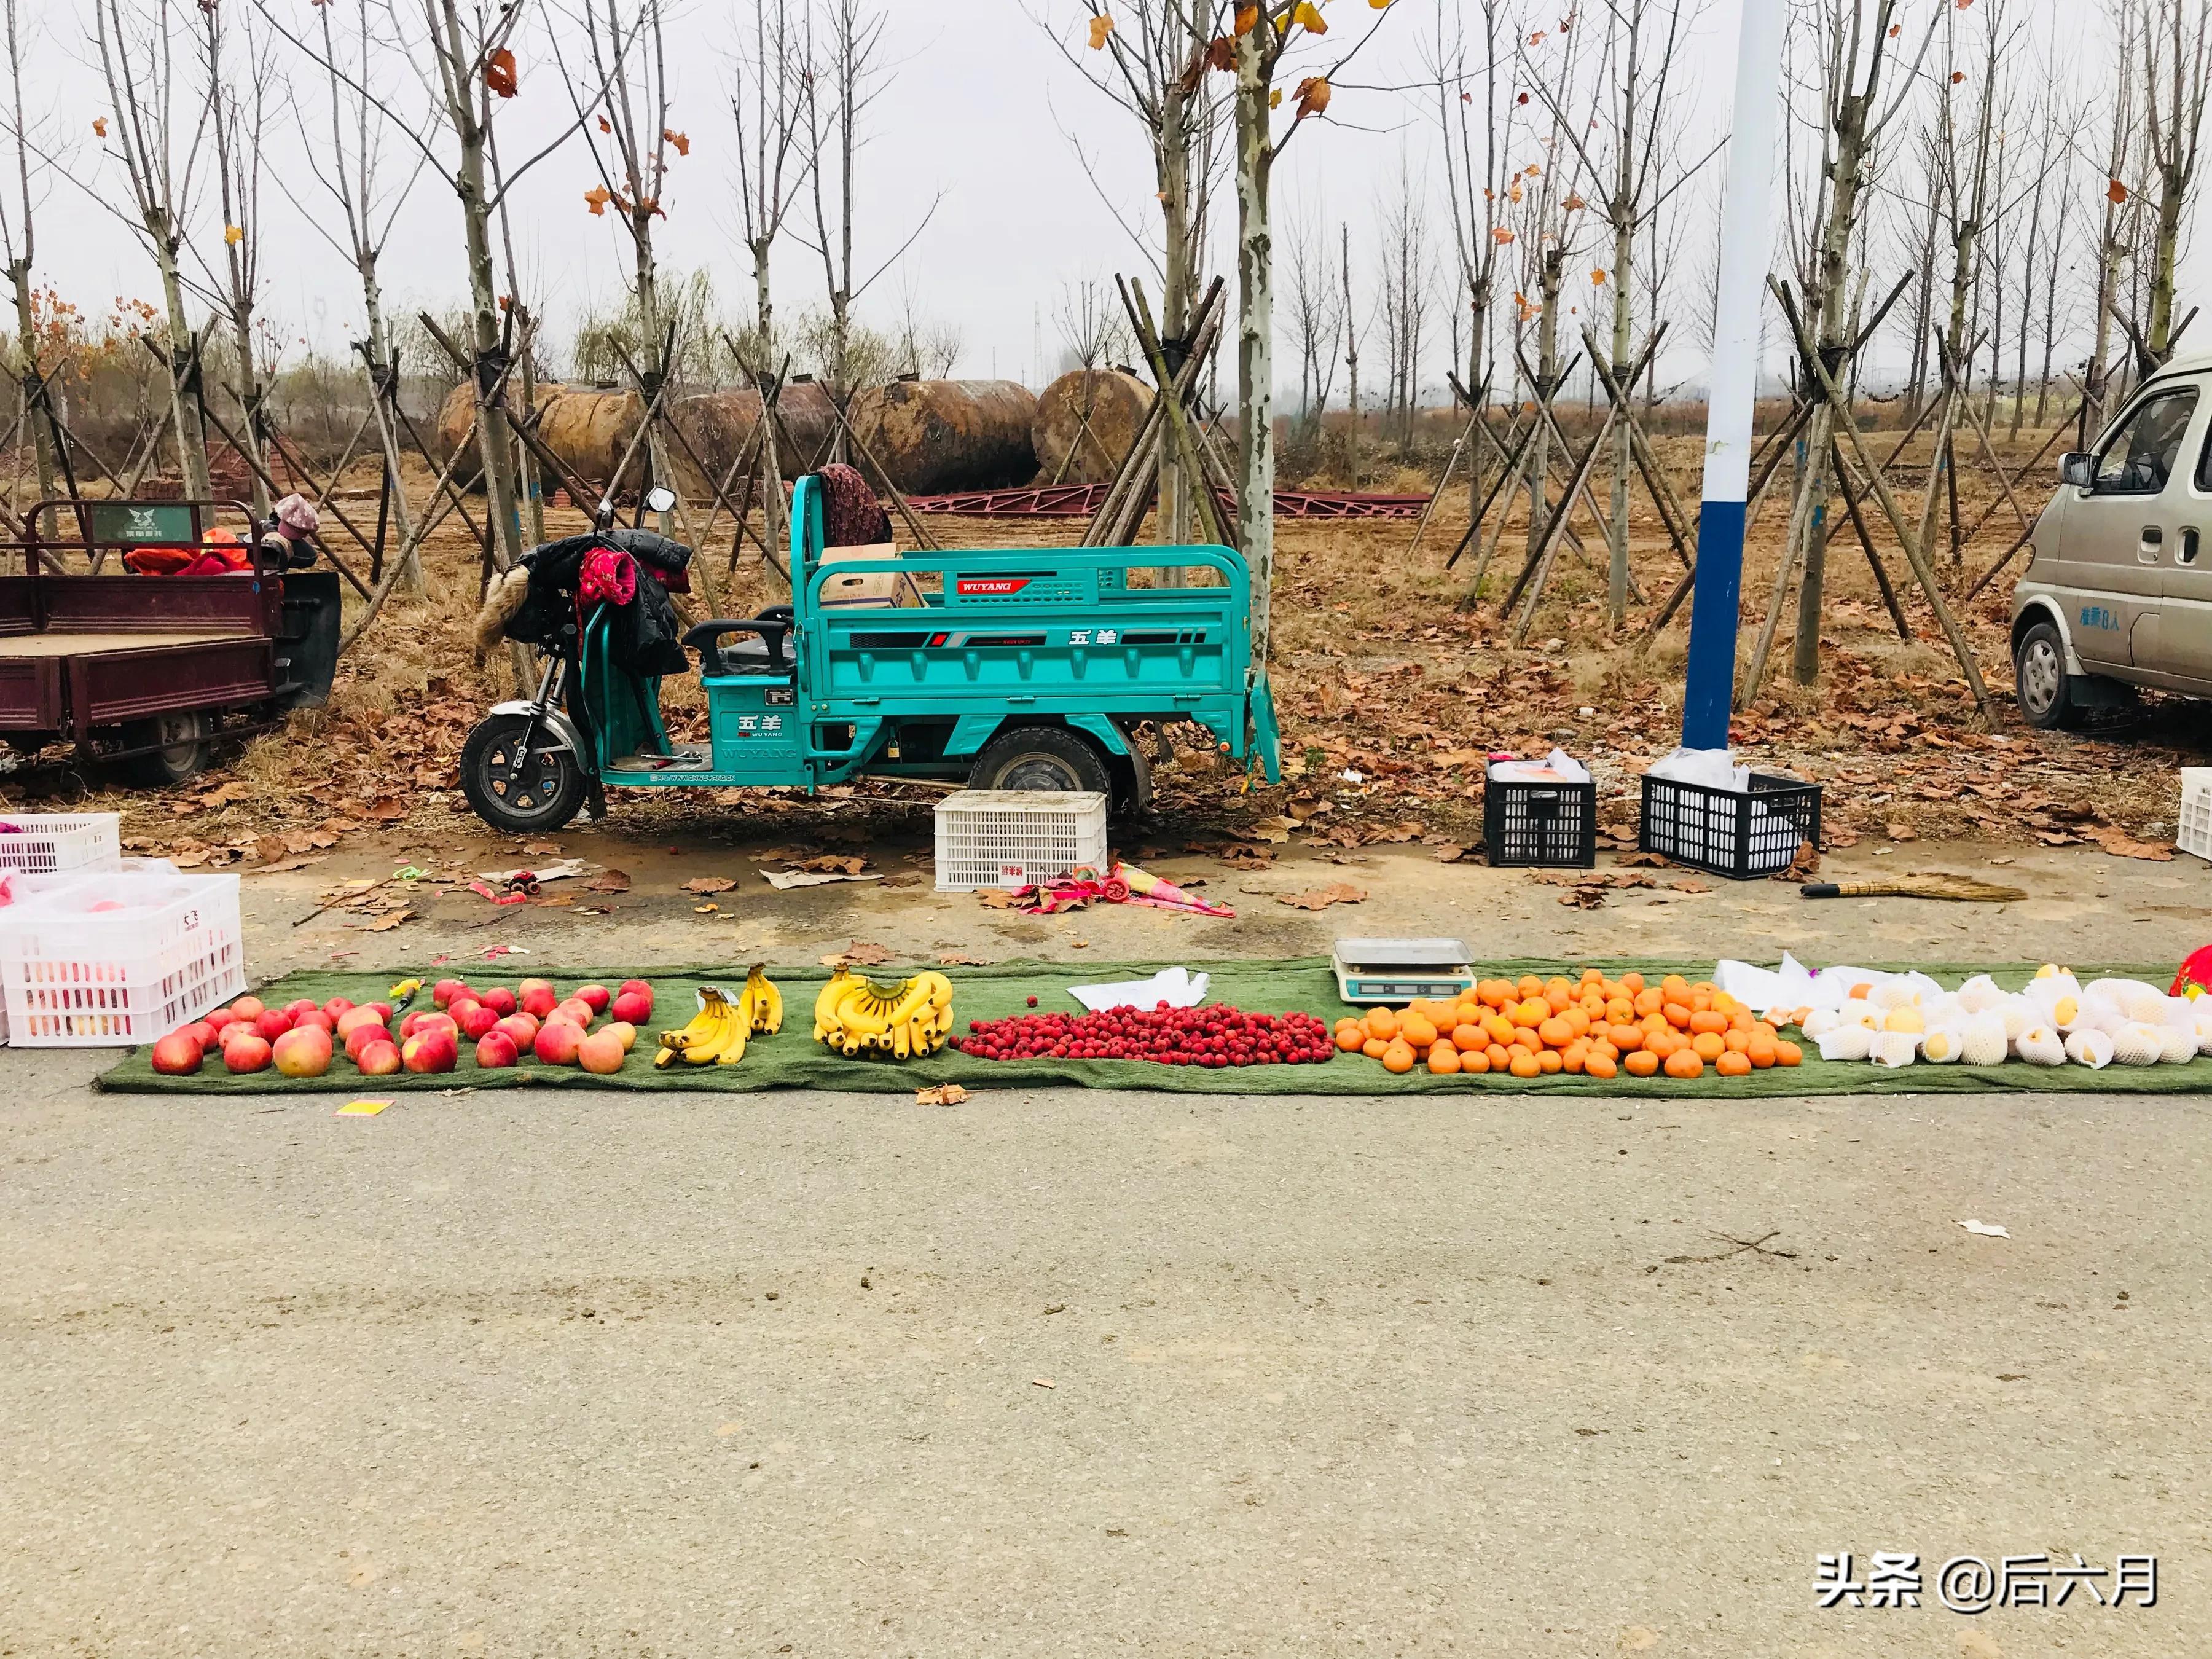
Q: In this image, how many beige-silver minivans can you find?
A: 1